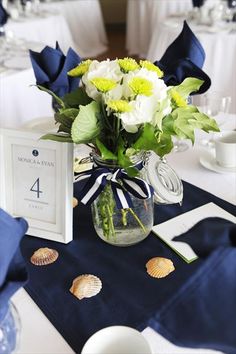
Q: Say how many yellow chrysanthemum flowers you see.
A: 7